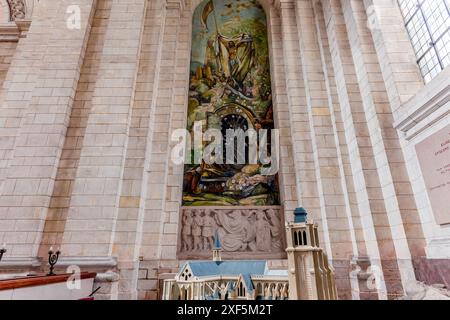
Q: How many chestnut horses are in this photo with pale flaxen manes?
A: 0